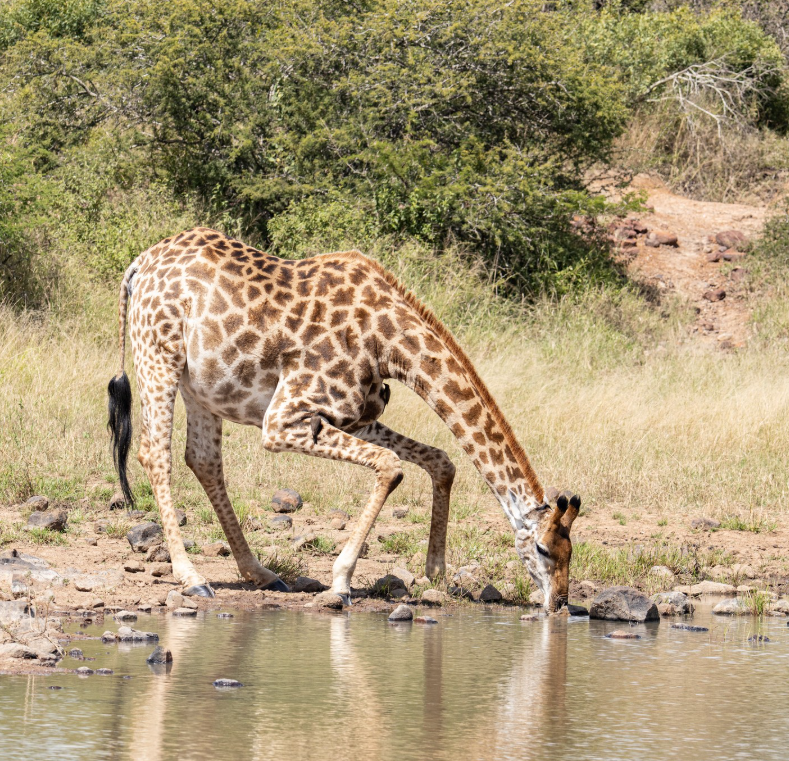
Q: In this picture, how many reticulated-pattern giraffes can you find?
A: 1